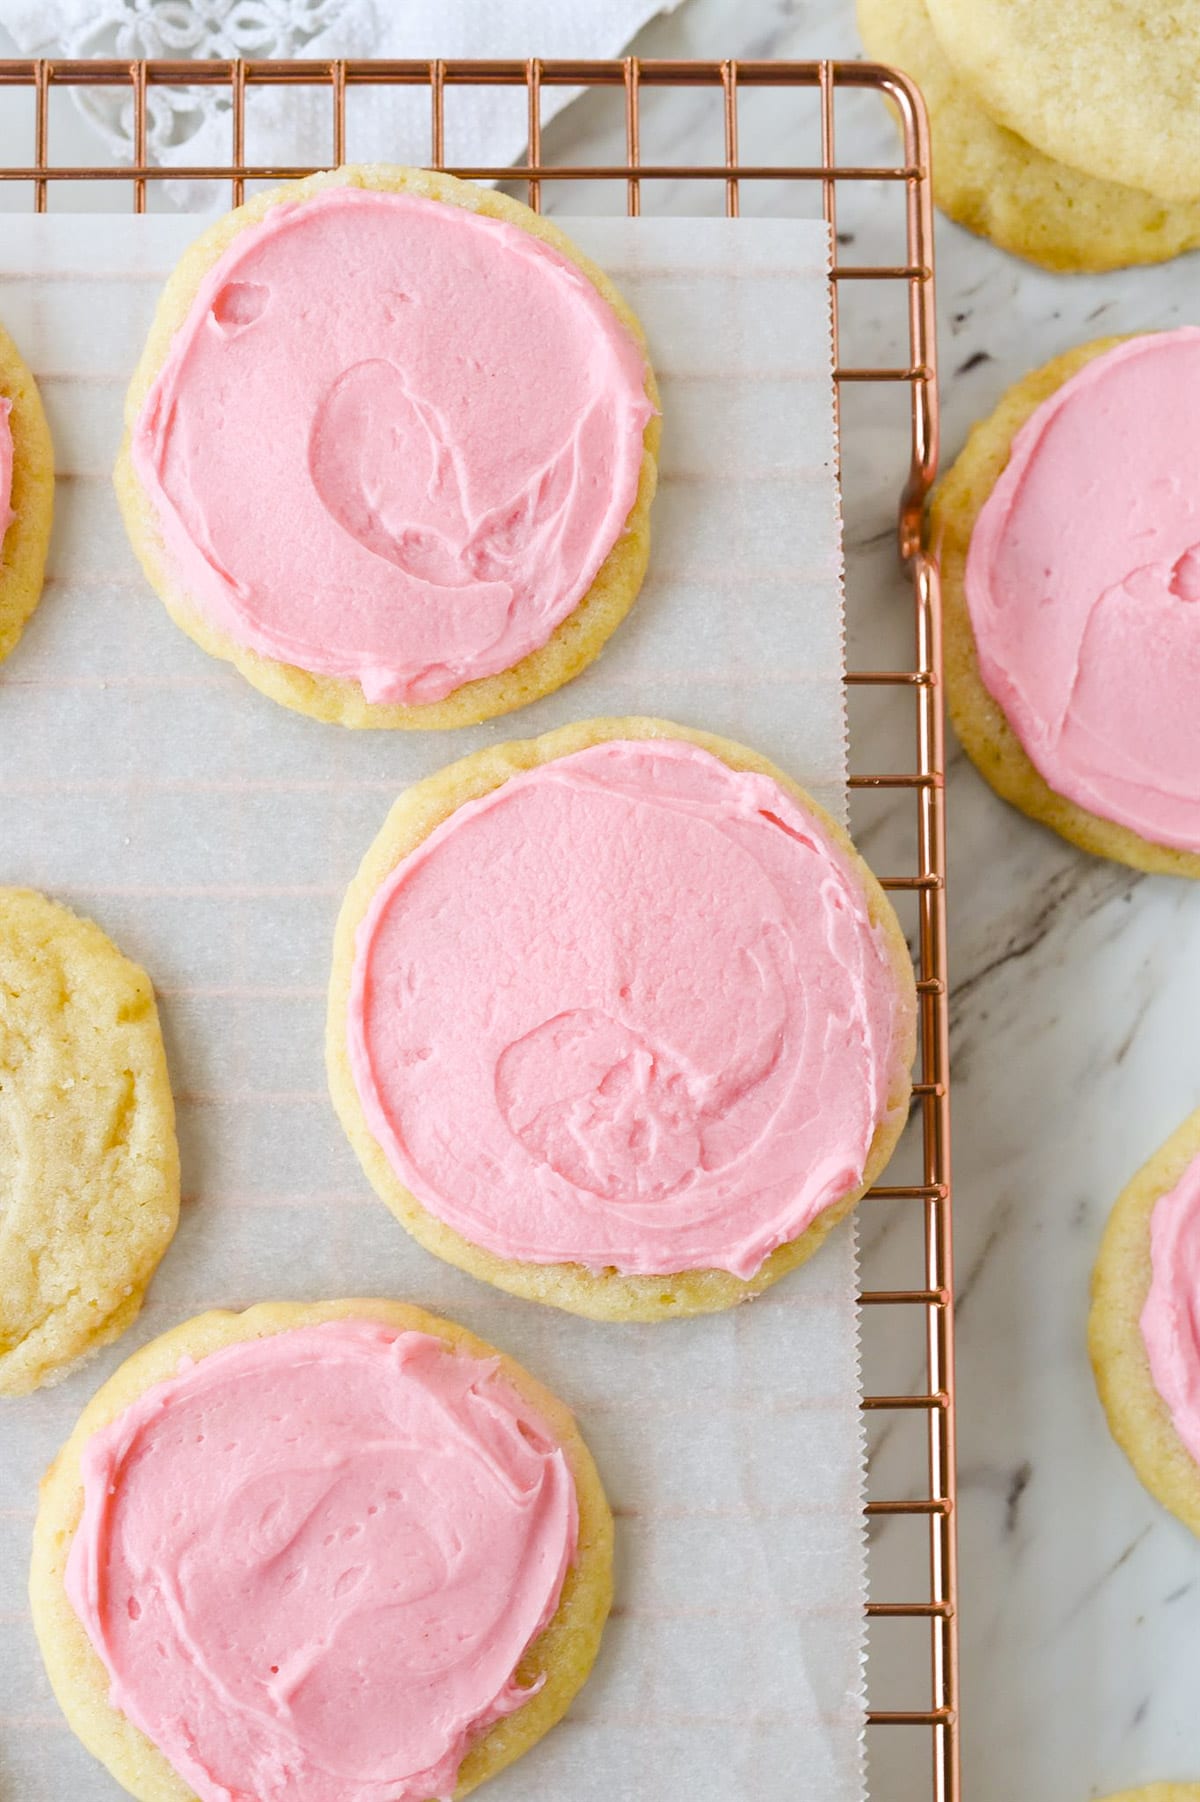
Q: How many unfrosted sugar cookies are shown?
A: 3